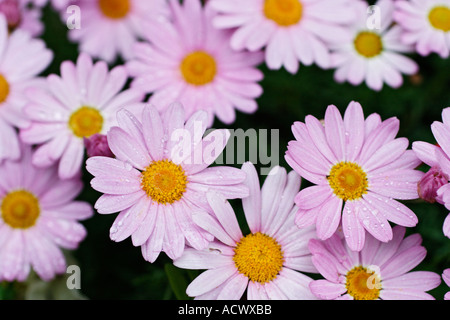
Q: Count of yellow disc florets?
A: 12